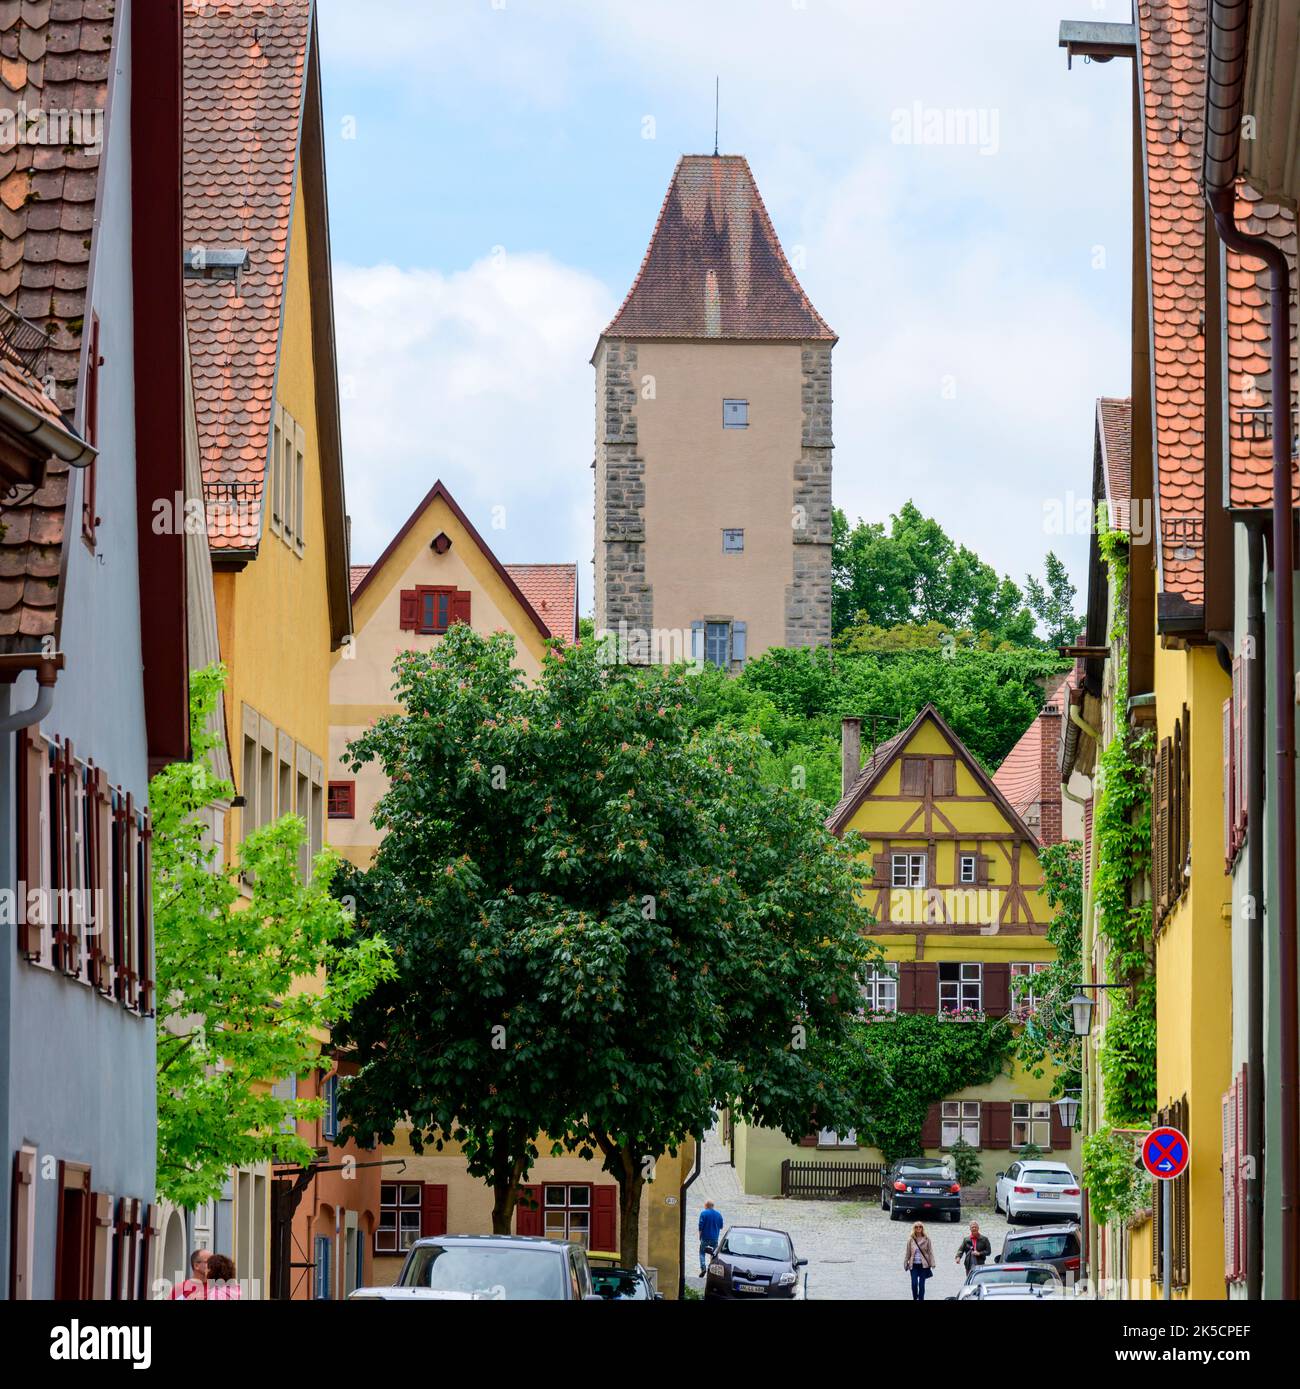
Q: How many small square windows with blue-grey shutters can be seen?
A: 2